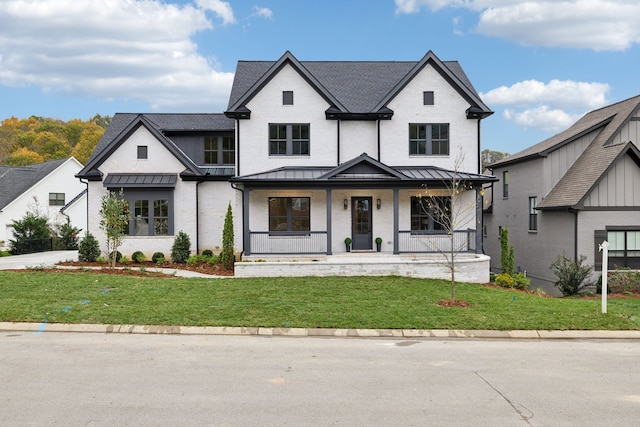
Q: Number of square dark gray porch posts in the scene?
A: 4